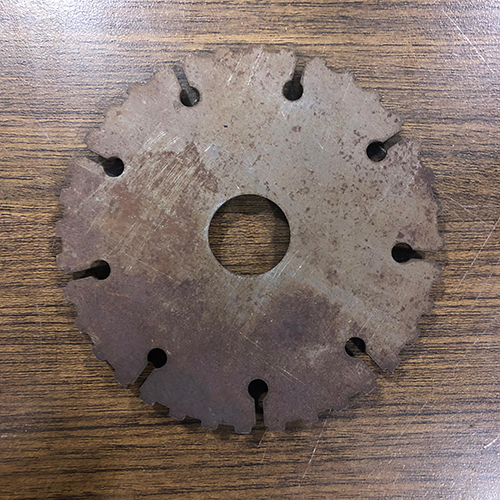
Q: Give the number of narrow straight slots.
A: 9